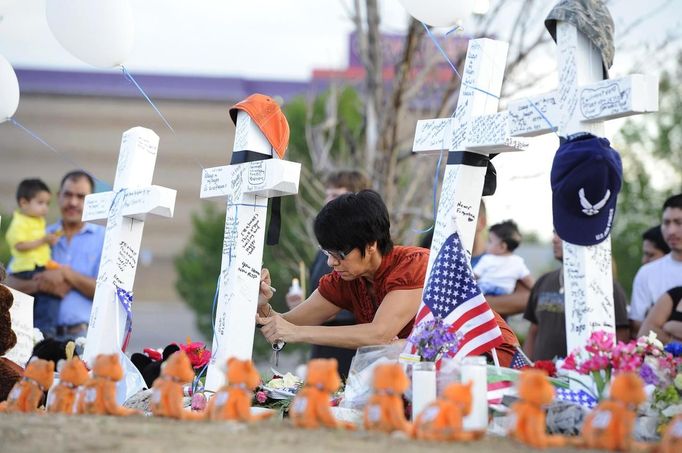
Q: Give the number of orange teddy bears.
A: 11